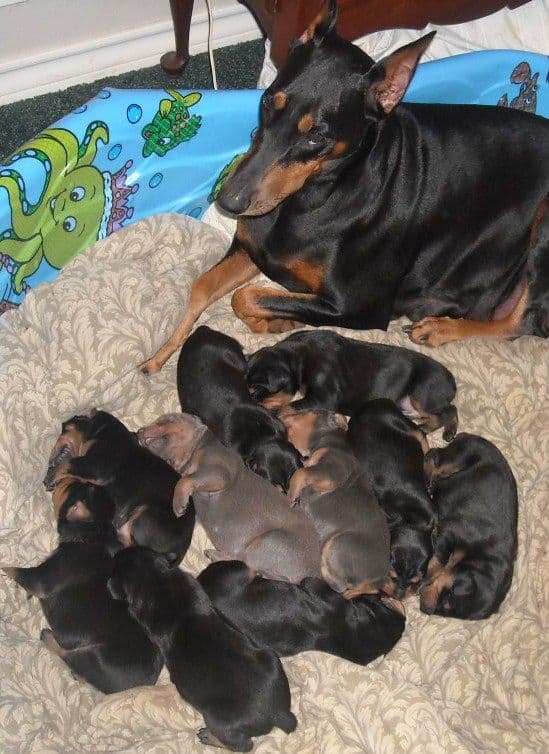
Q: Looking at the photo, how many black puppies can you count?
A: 8